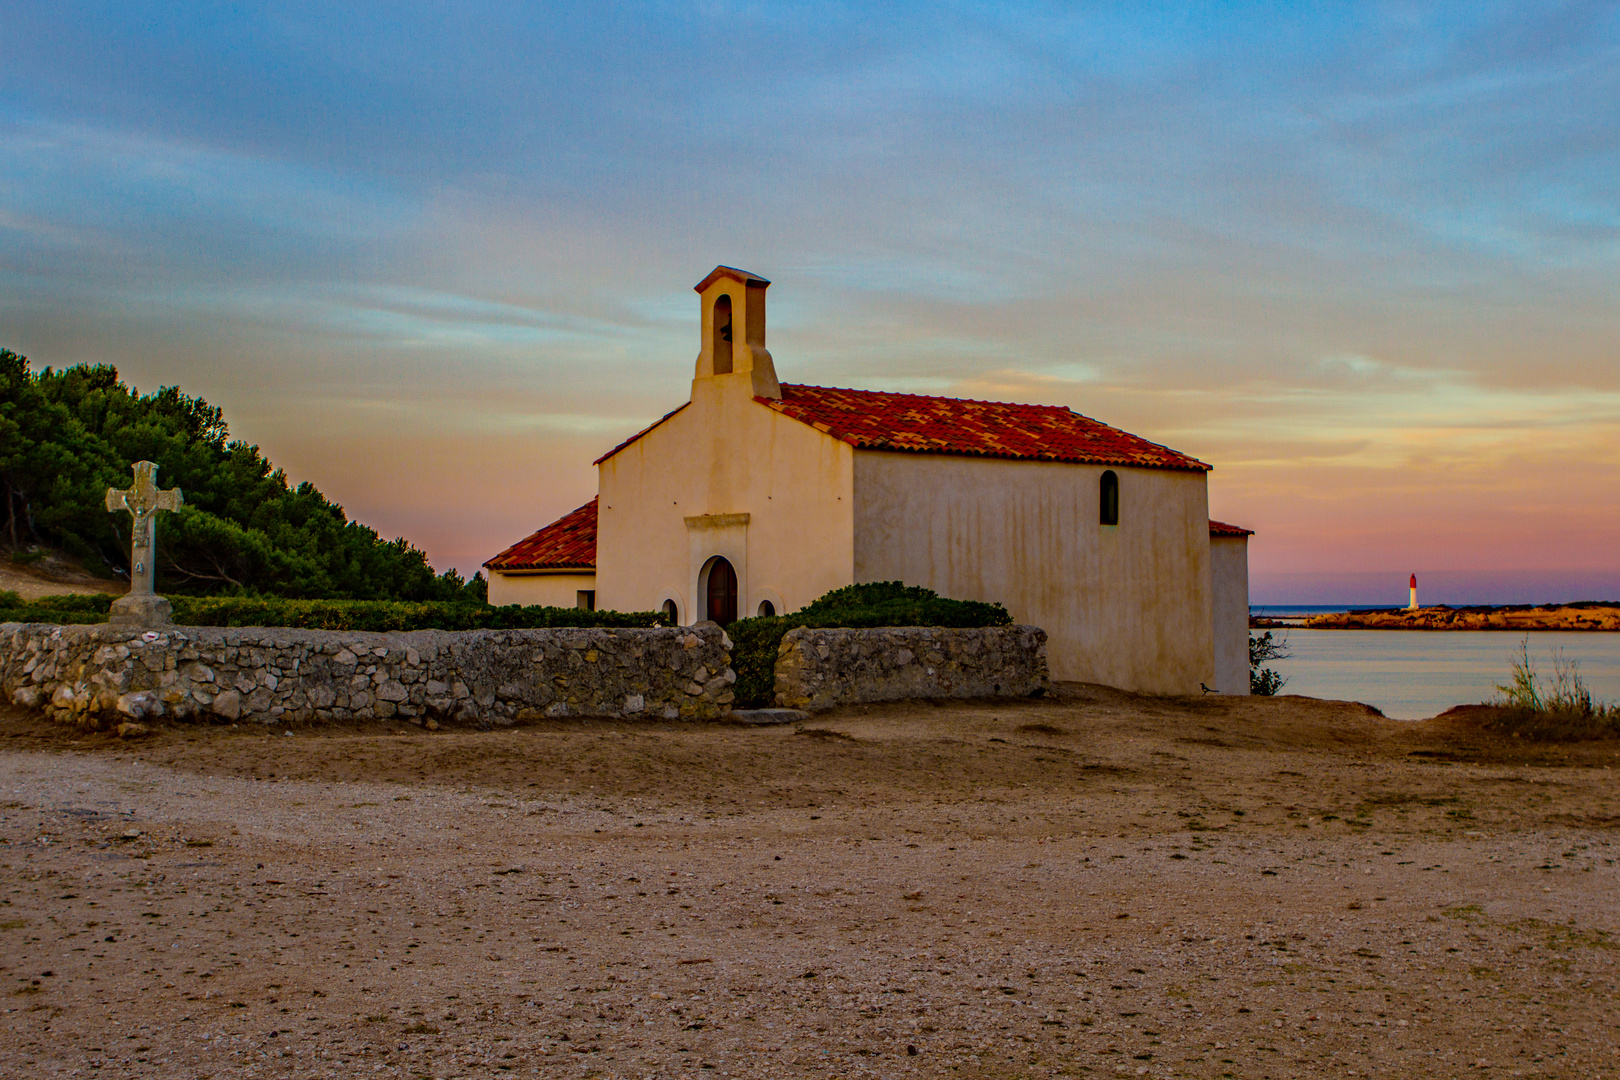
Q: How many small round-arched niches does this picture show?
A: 2